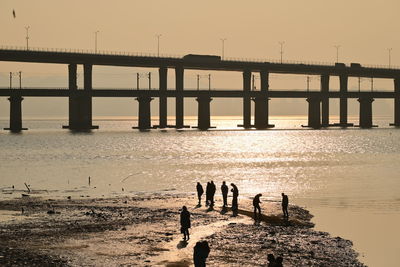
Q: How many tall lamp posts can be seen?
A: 7